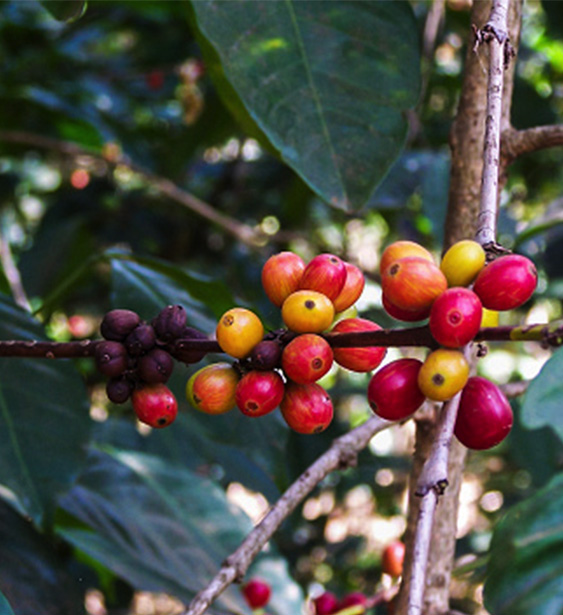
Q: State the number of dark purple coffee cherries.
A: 8